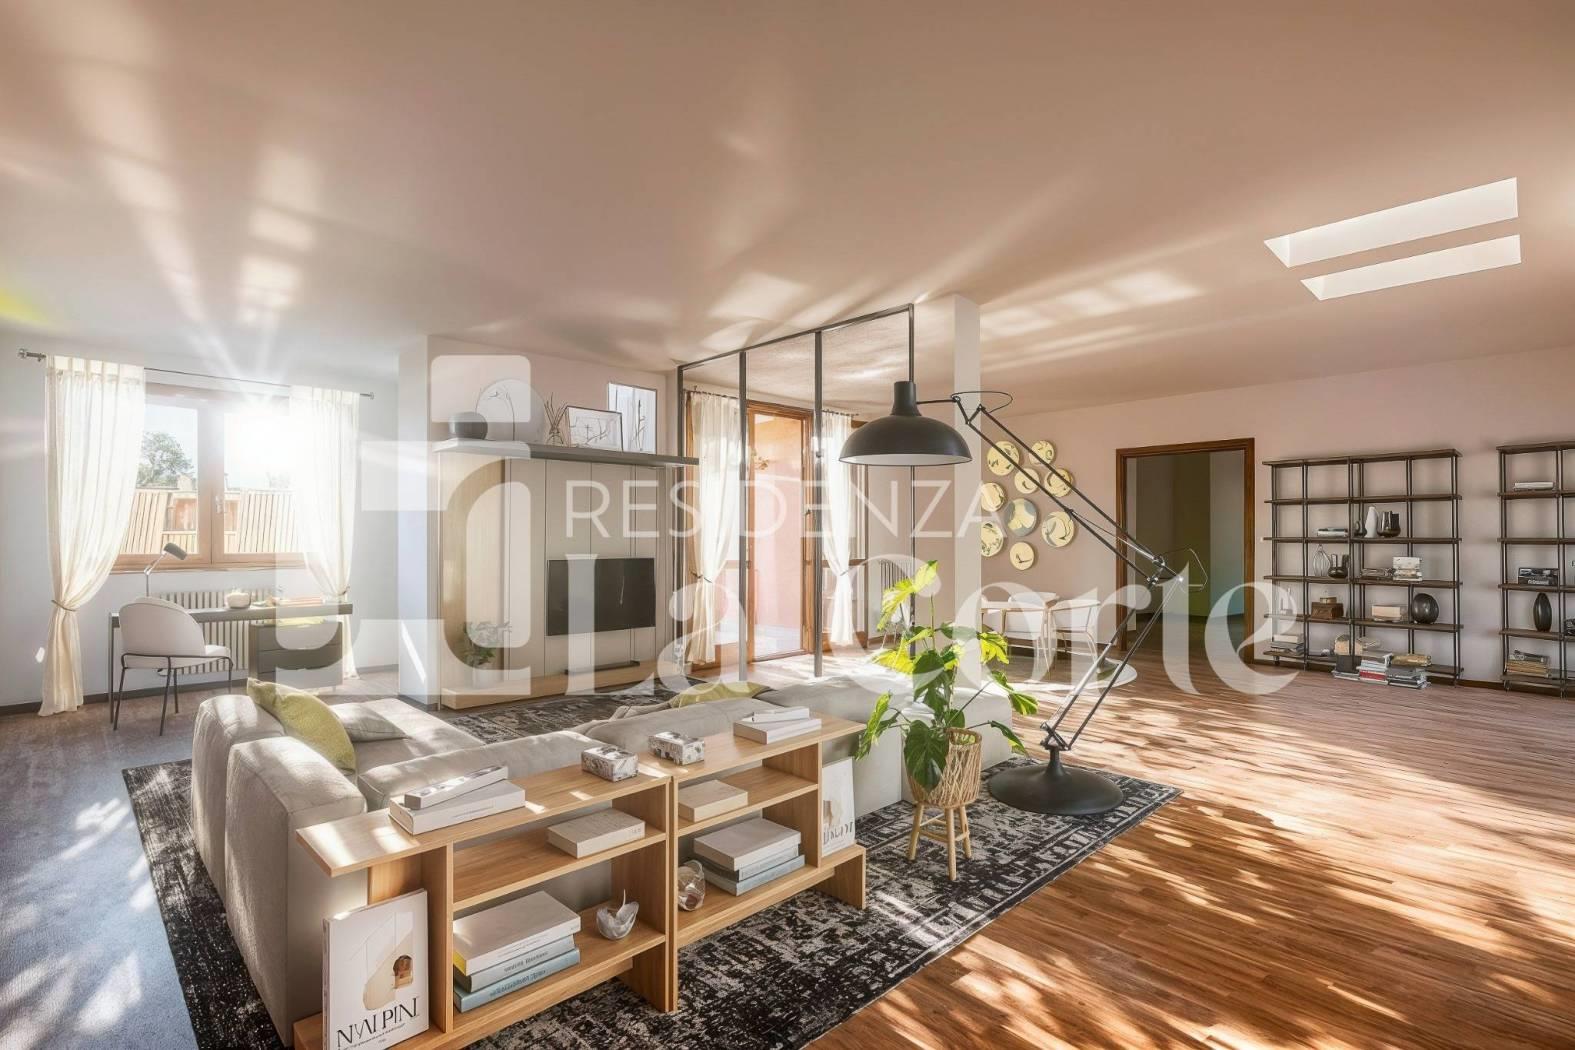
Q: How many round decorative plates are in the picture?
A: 9